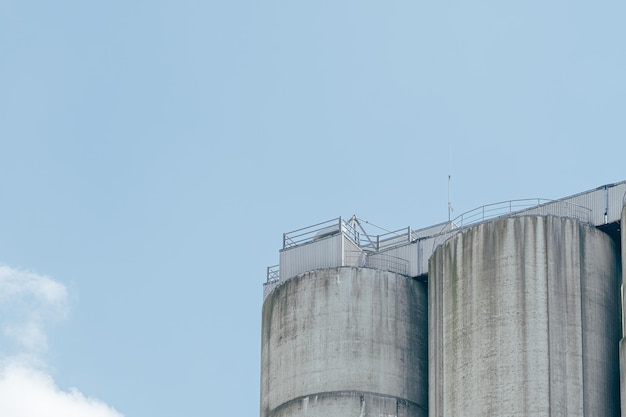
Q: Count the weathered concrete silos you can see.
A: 2